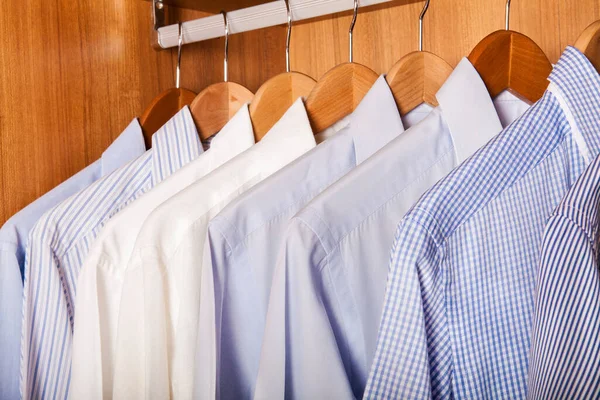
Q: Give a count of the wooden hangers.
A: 7